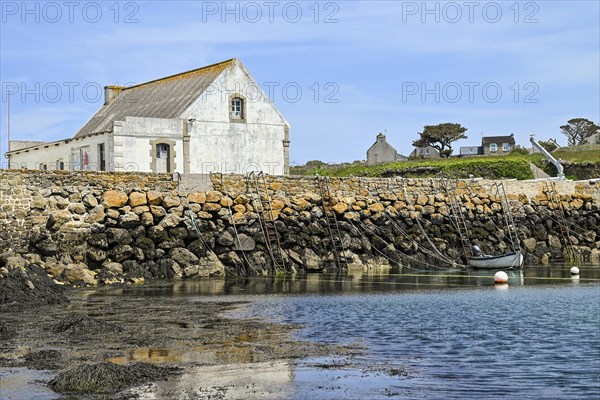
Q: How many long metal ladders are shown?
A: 5